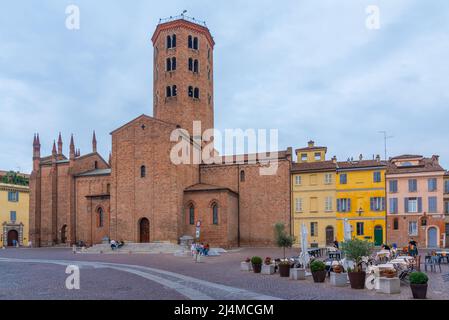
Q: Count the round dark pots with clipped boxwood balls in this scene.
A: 3